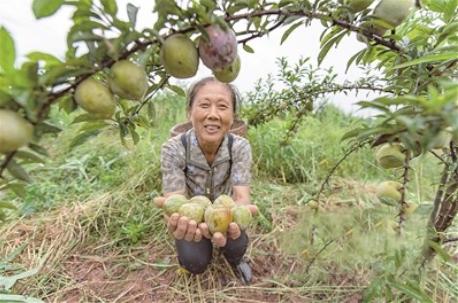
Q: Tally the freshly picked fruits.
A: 6